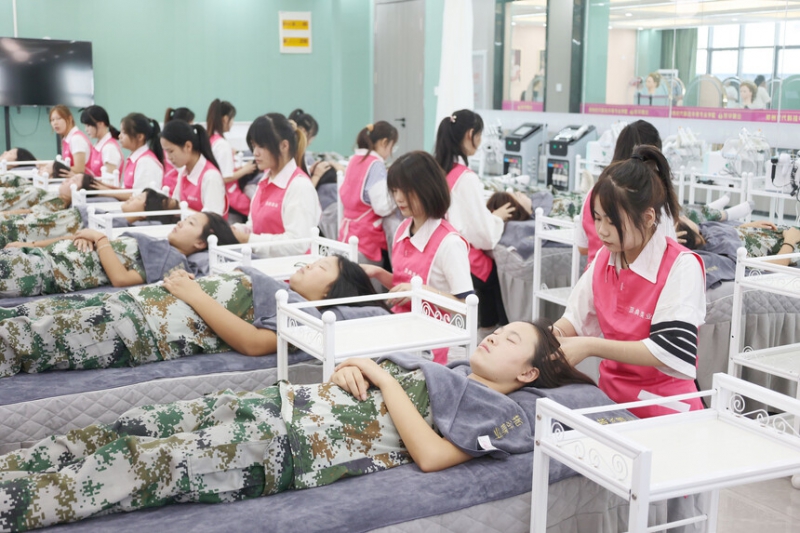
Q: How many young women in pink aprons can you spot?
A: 13